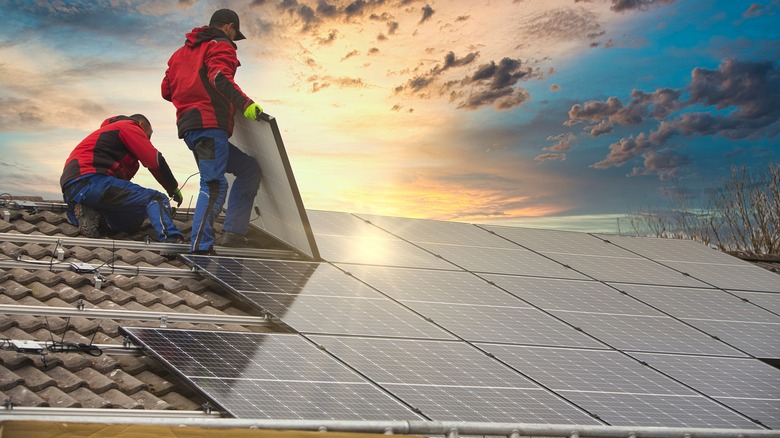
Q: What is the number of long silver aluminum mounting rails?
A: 6